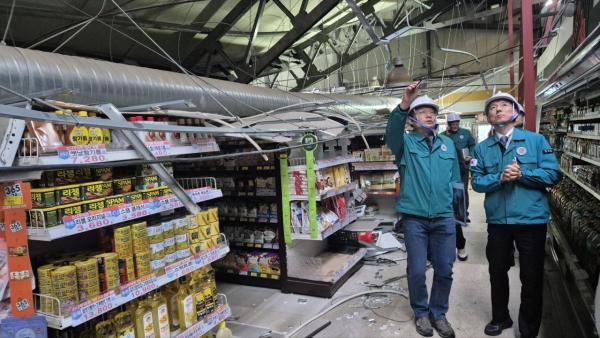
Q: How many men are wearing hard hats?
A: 3